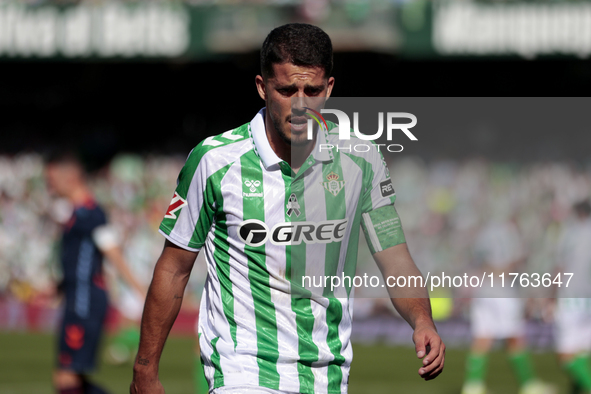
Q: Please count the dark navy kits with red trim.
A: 1